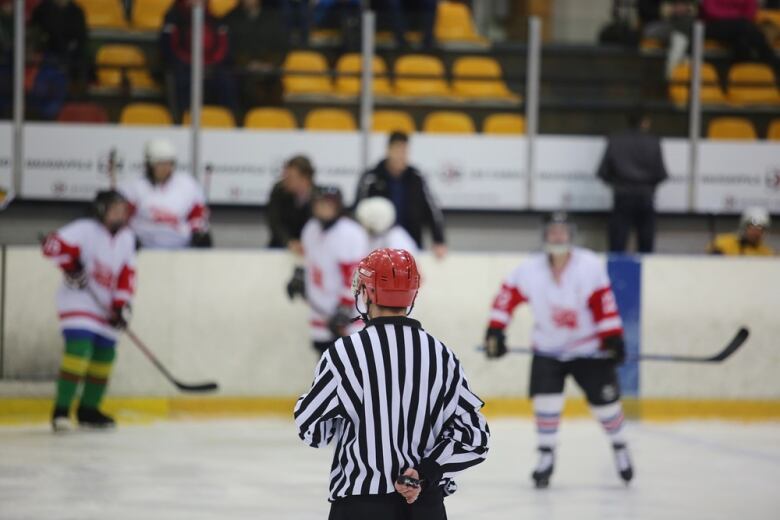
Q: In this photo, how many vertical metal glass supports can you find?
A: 5